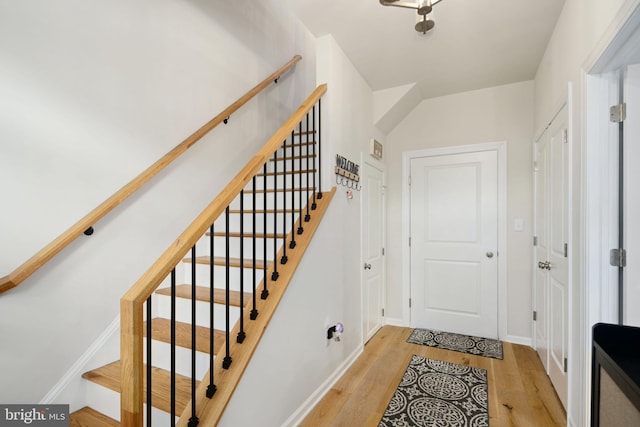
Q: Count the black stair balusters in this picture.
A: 15